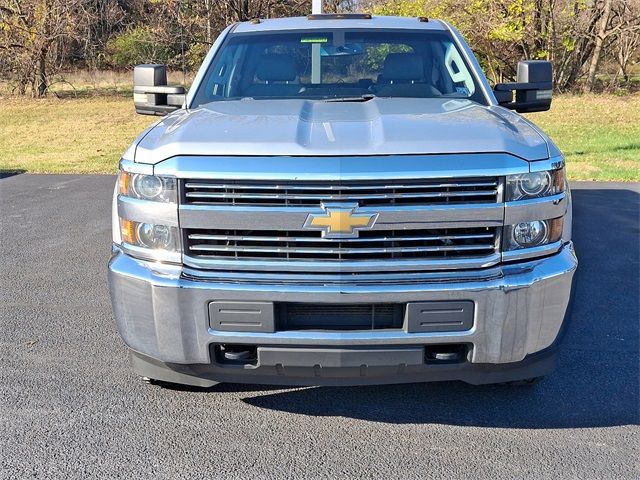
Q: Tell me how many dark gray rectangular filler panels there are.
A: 2